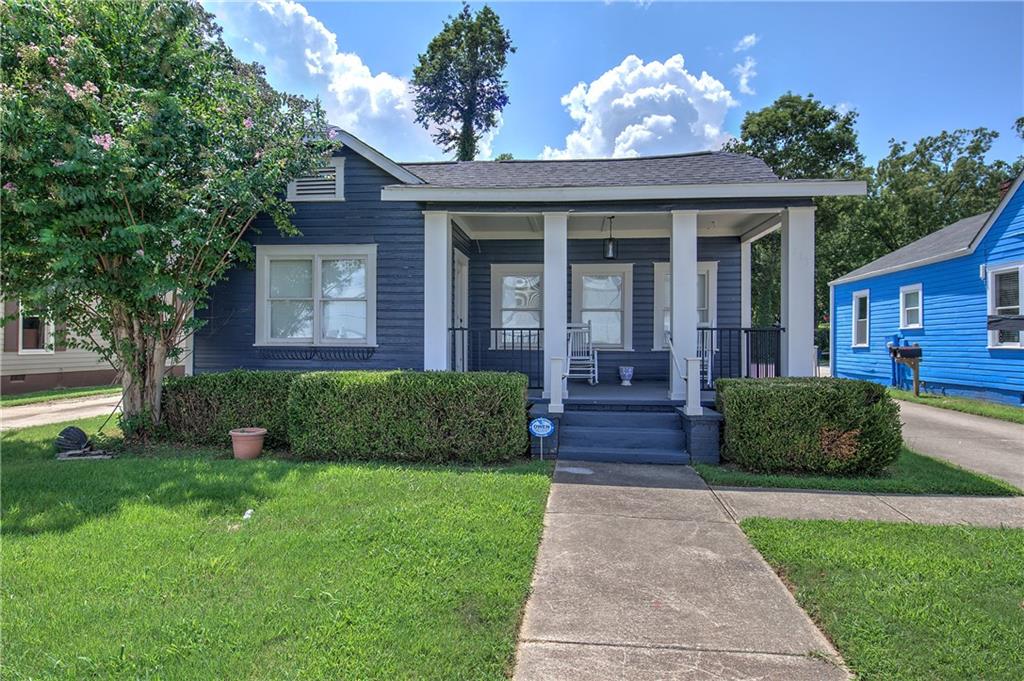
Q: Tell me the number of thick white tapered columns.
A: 4